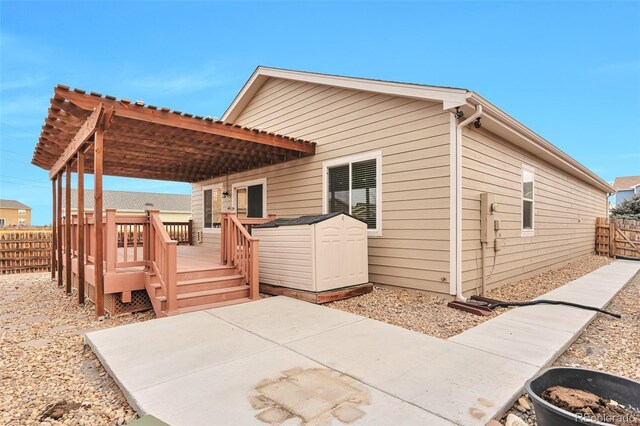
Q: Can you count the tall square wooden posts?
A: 5